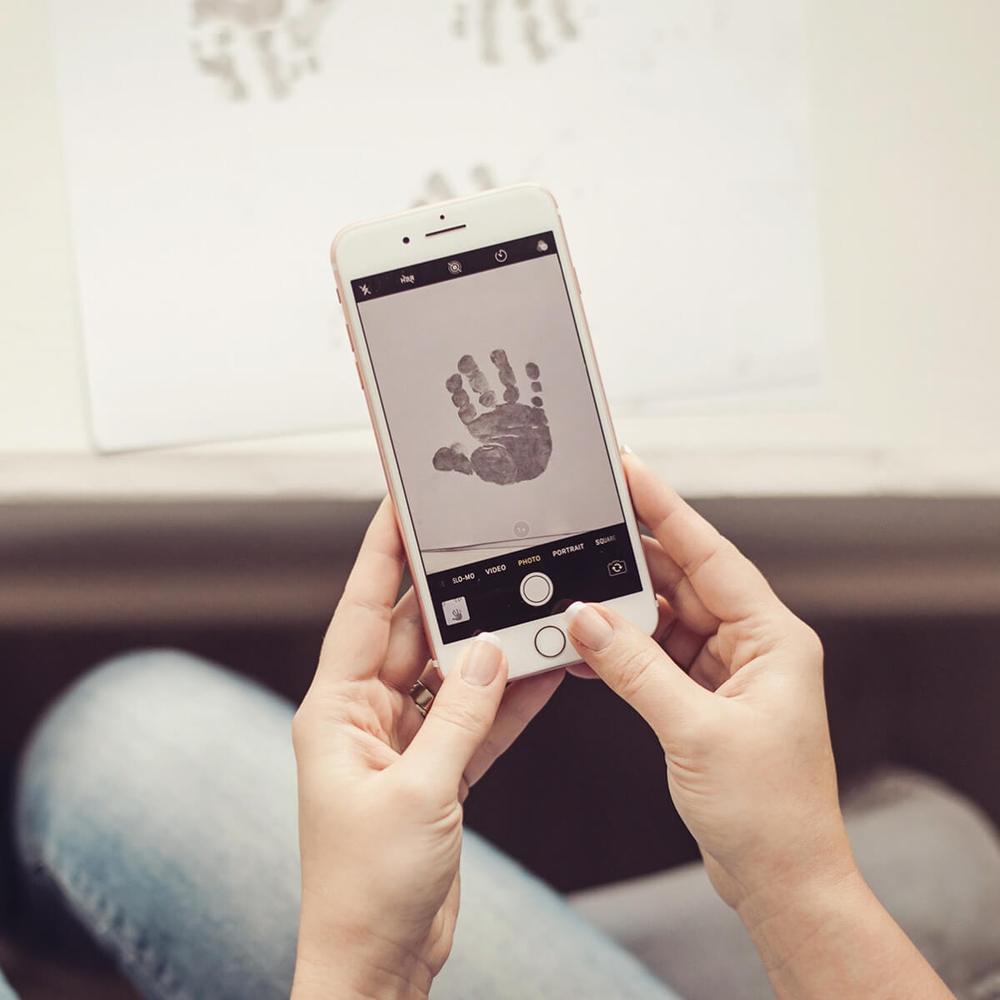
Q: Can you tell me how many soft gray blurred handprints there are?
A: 3